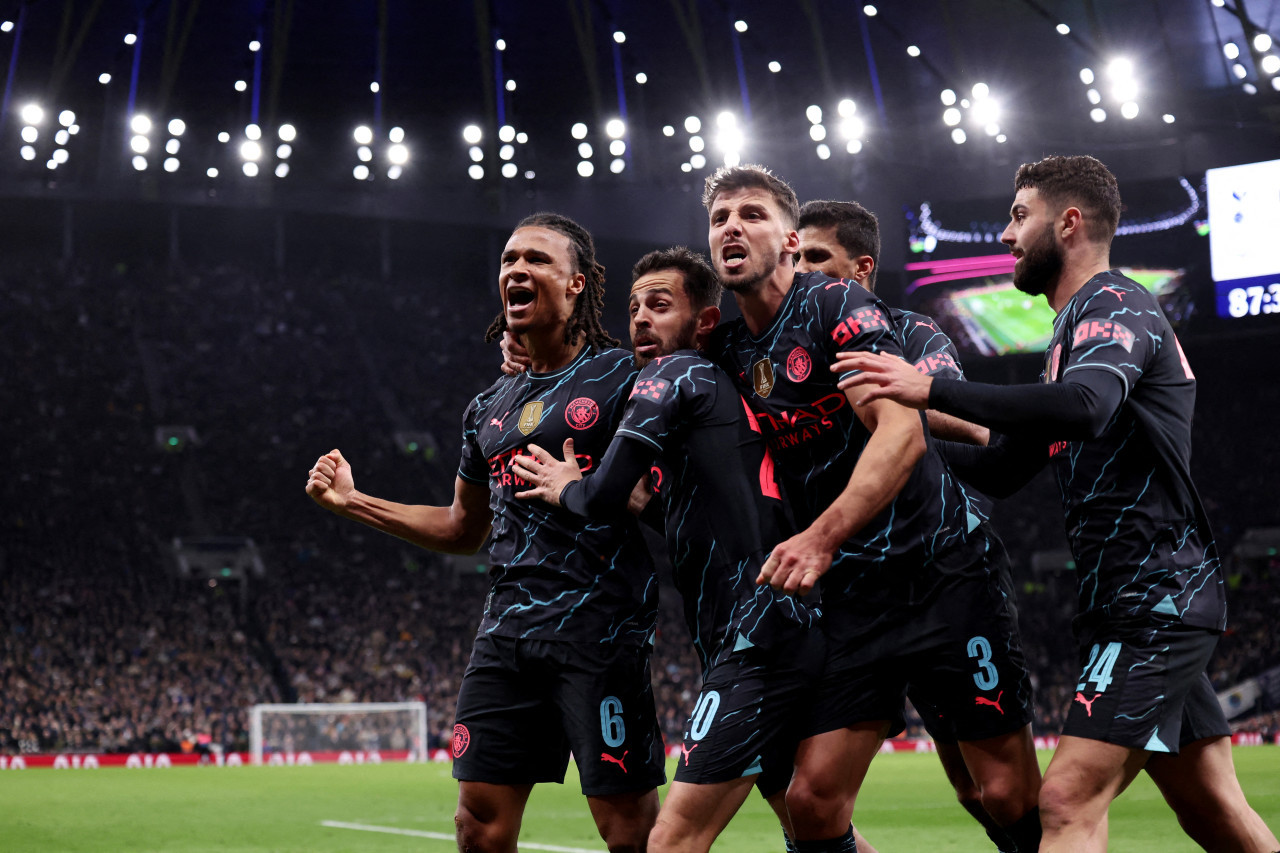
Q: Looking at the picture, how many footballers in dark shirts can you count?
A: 5